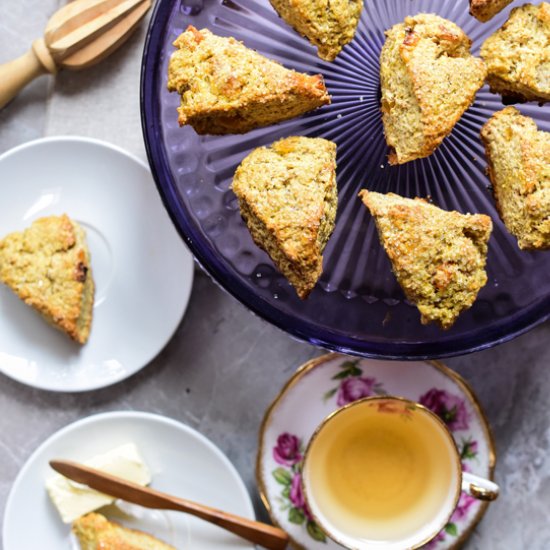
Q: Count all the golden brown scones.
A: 10